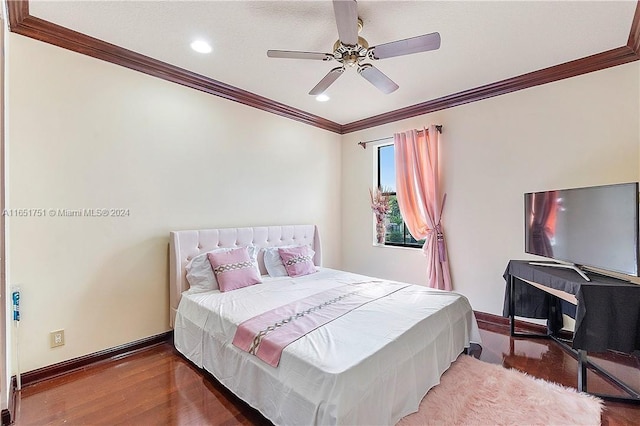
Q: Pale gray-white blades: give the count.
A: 5